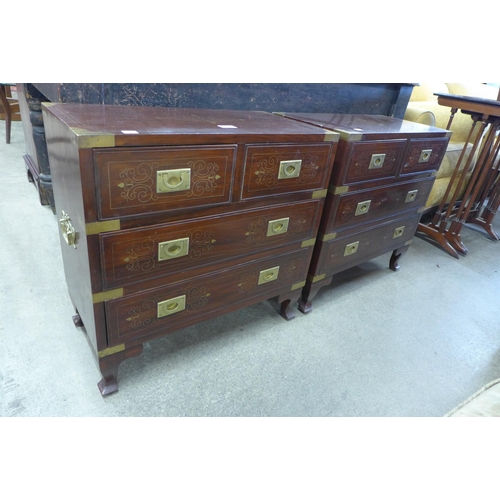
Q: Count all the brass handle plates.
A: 12